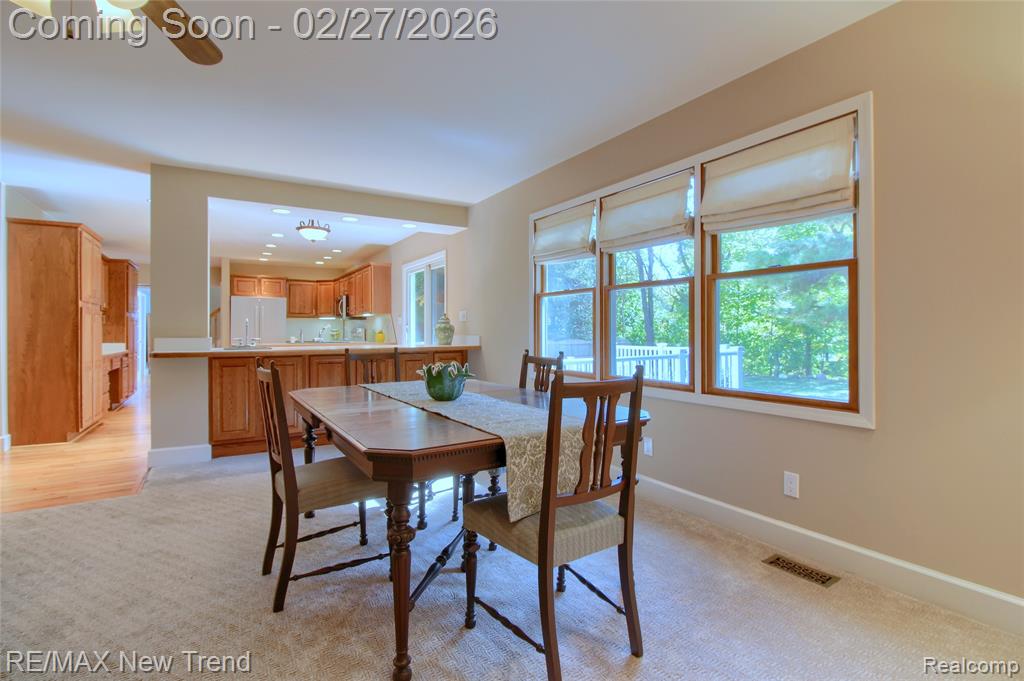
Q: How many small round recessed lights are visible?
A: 10